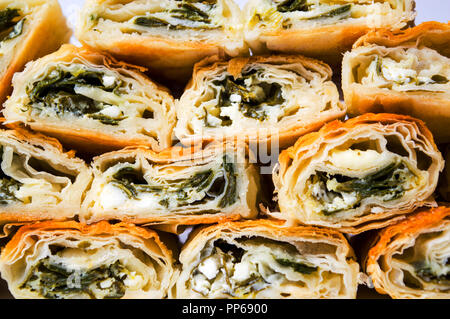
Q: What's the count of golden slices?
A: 12